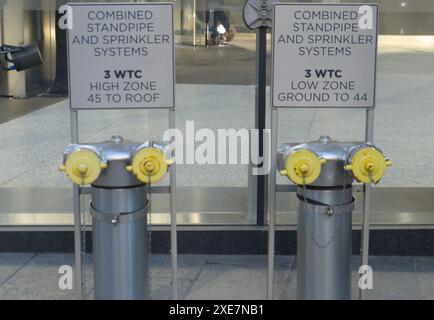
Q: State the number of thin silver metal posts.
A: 4